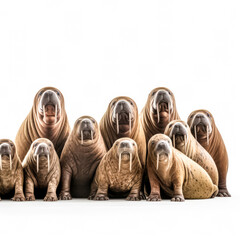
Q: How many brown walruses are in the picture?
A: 10